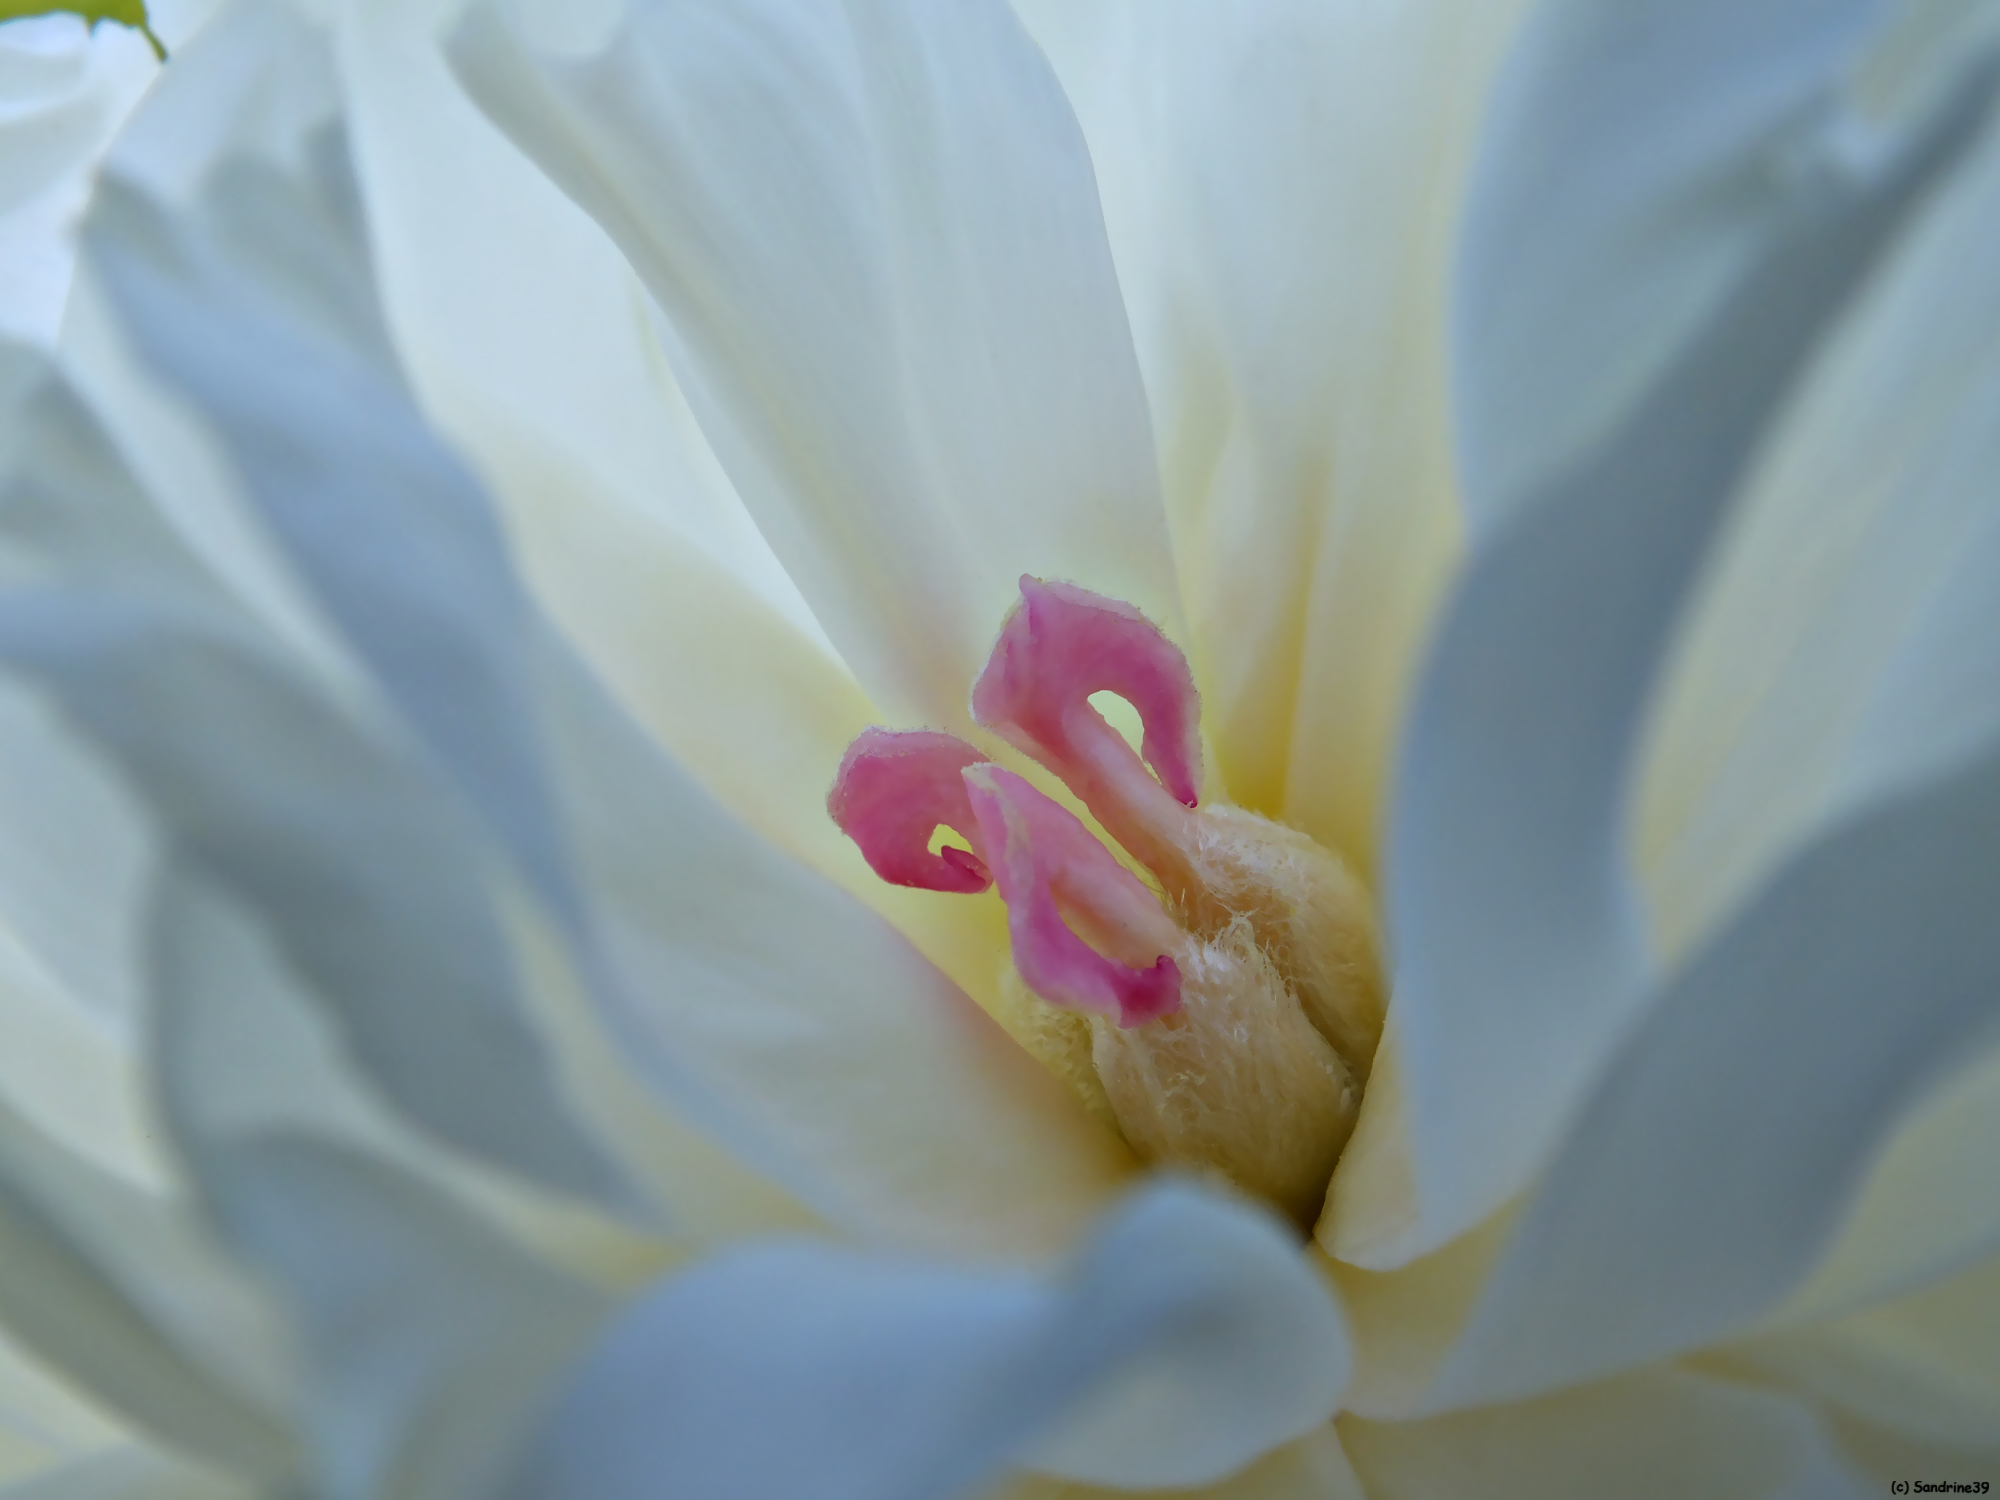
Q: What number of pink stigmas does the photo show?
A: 3